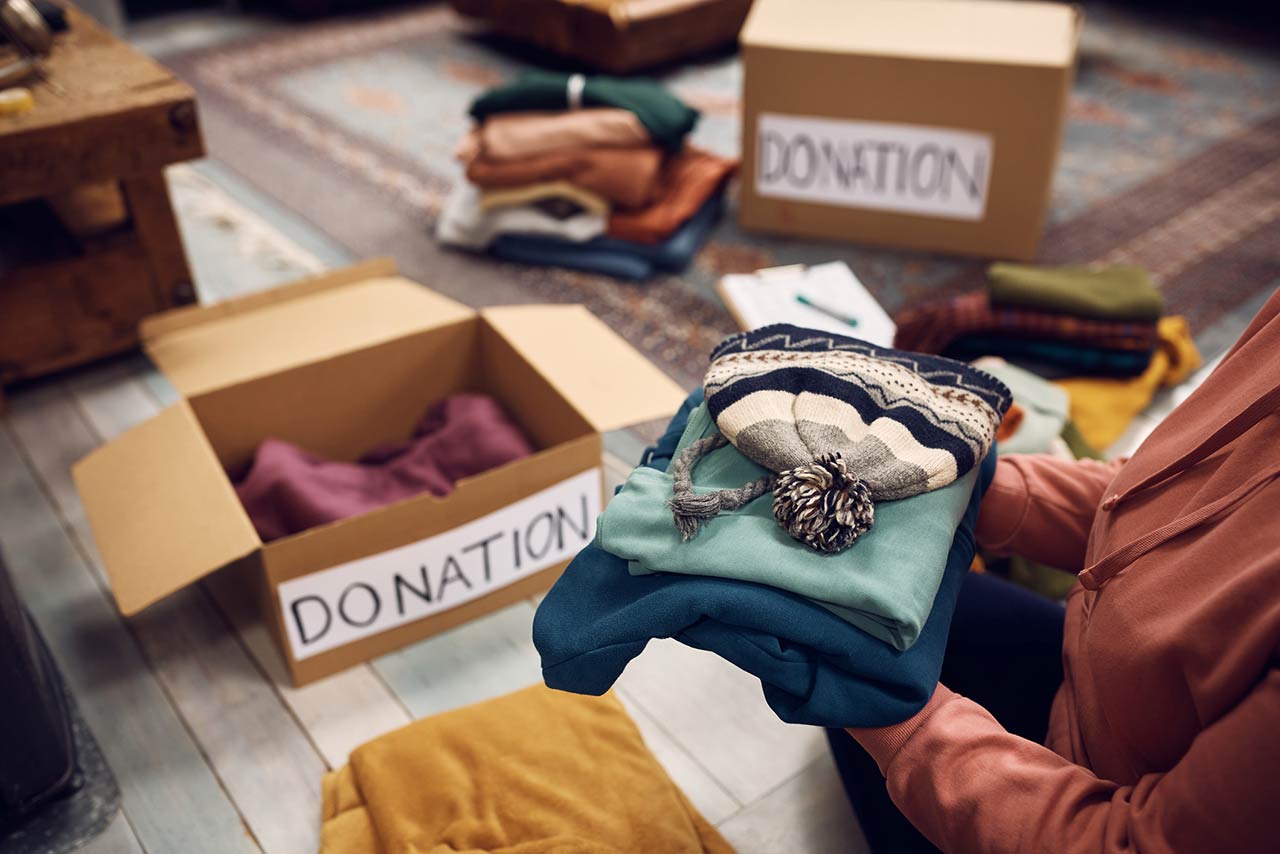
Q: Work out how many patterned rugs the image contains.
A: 1